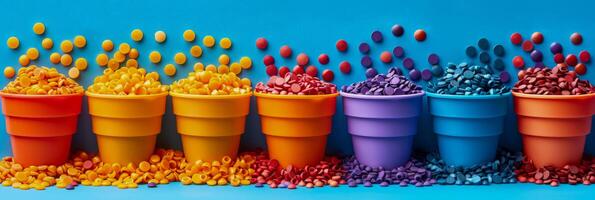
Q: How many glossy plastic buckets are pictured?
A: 7